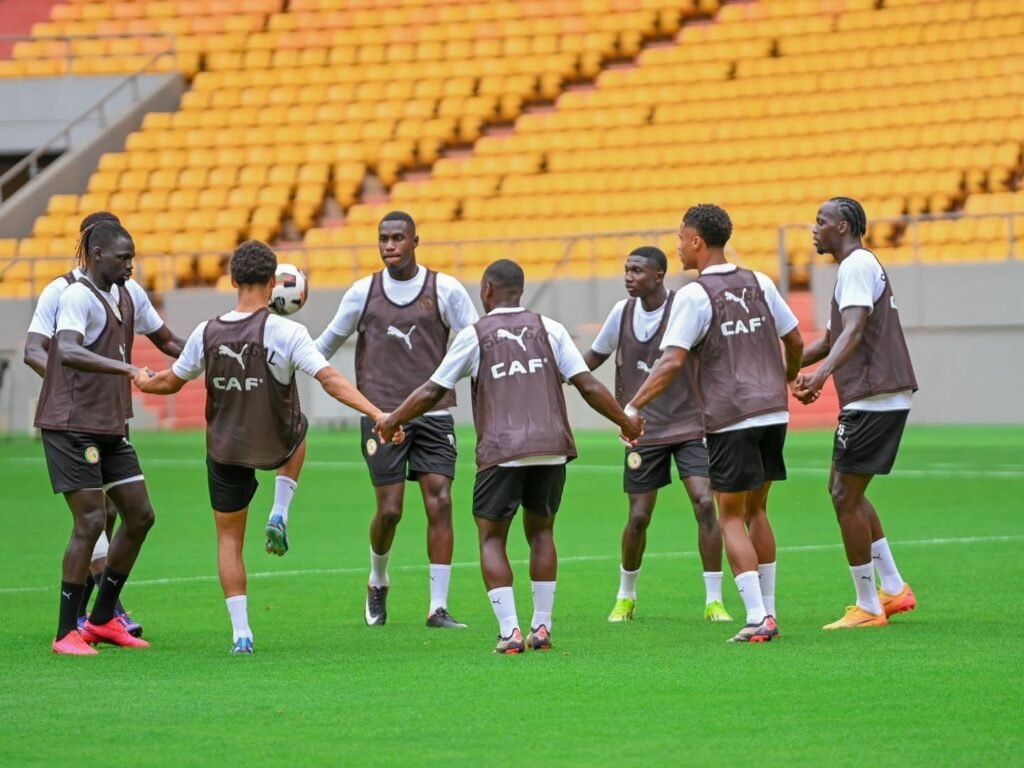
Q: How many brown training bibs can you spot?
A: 8